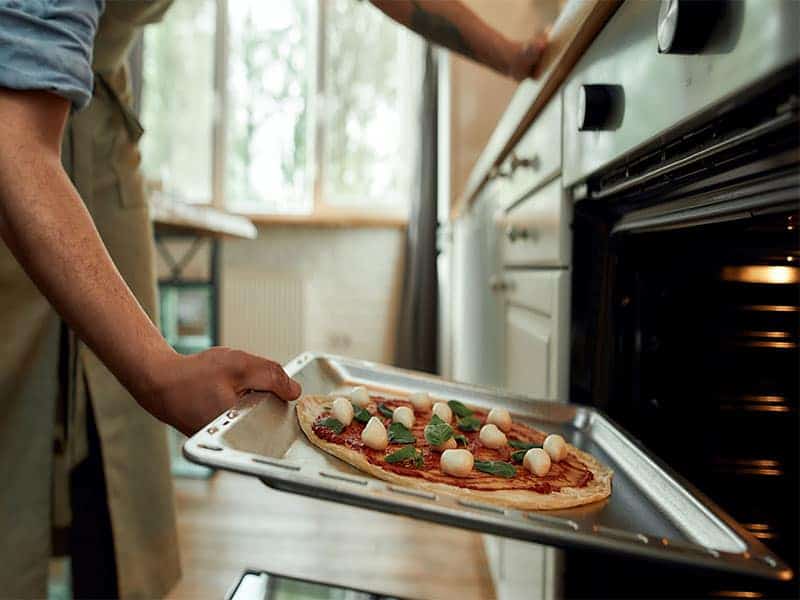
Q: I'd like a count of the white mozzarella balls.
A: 12